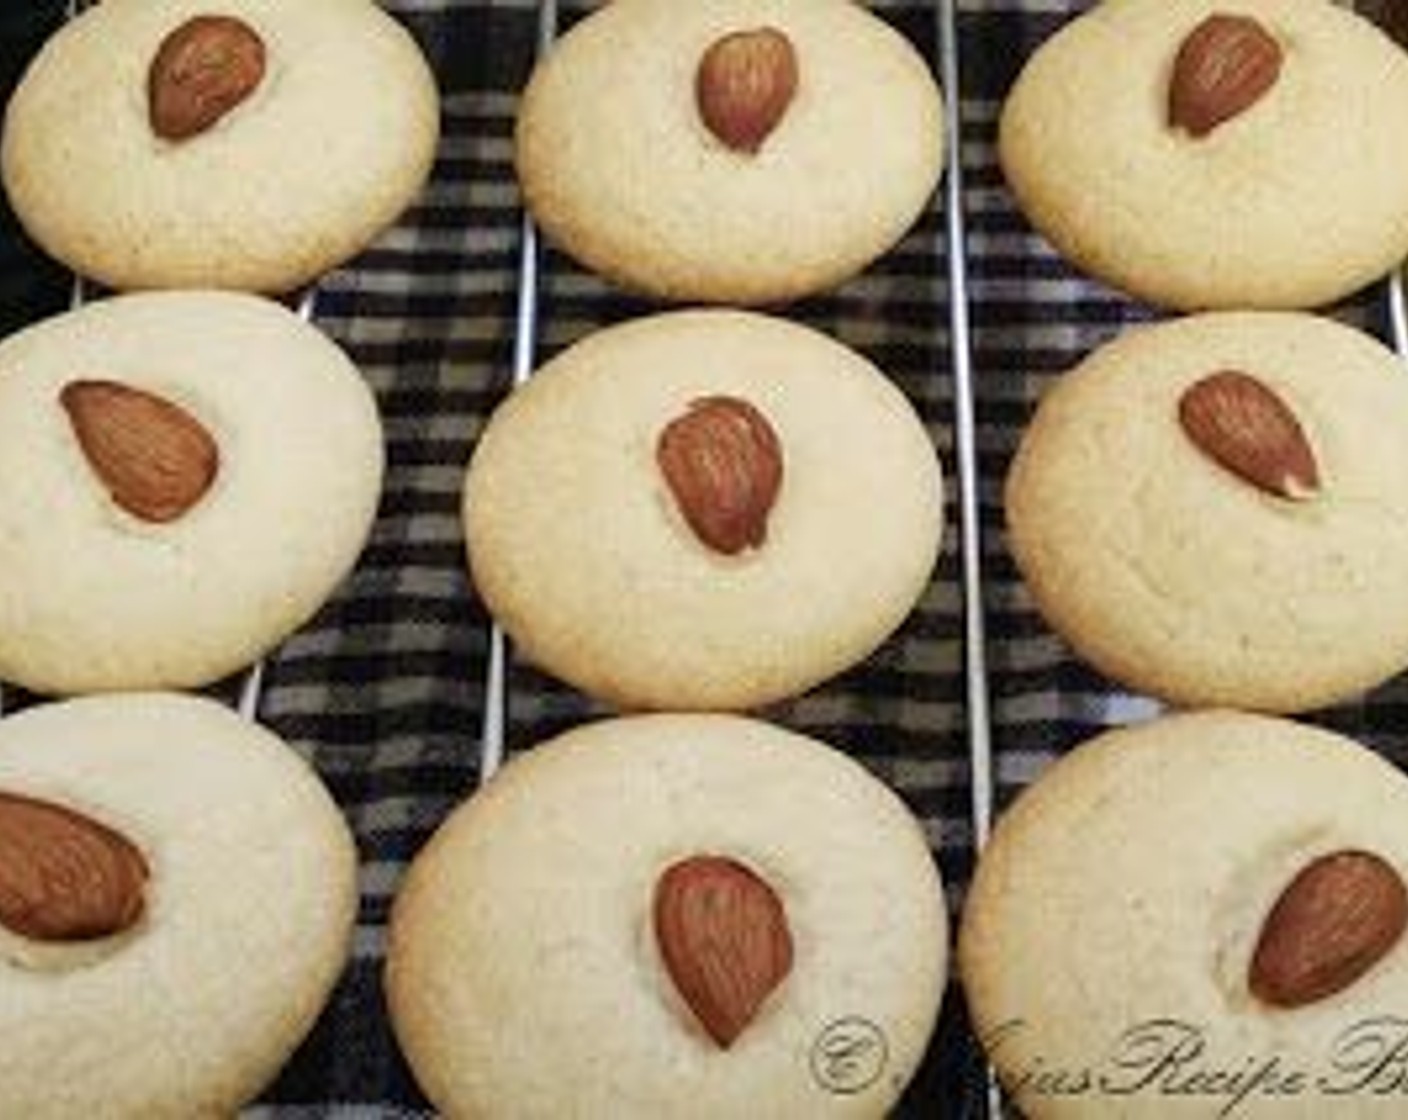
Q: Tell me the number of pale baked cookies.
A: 9